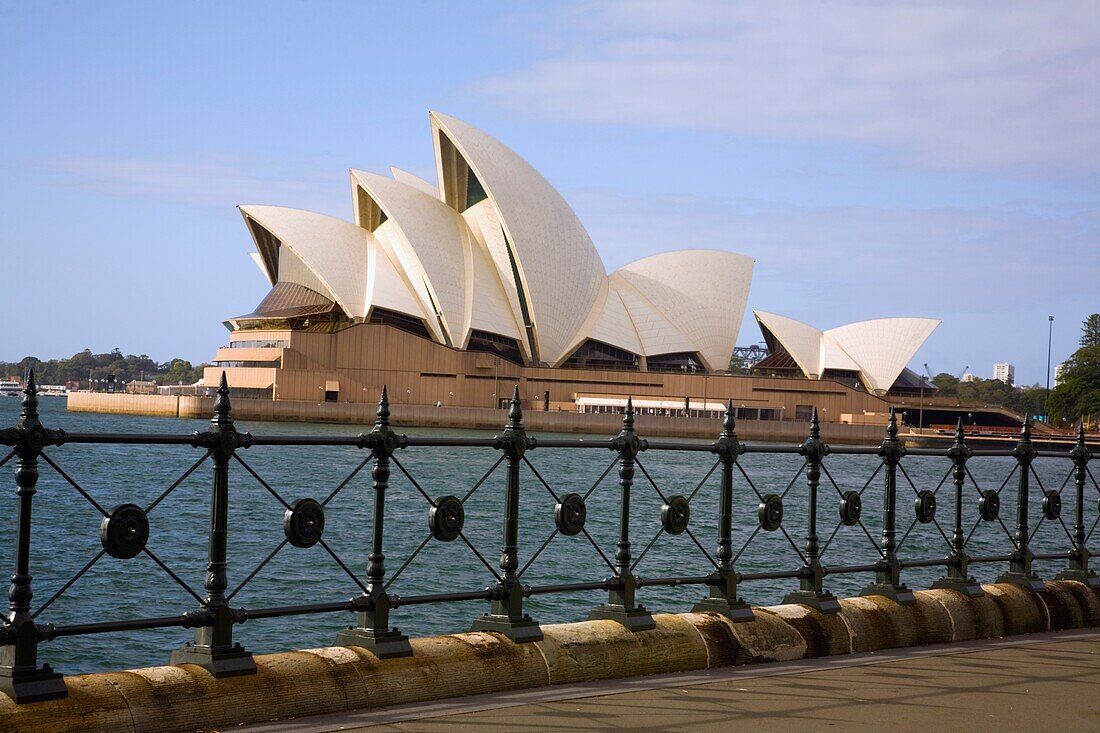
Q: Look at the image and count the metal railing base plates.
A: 11